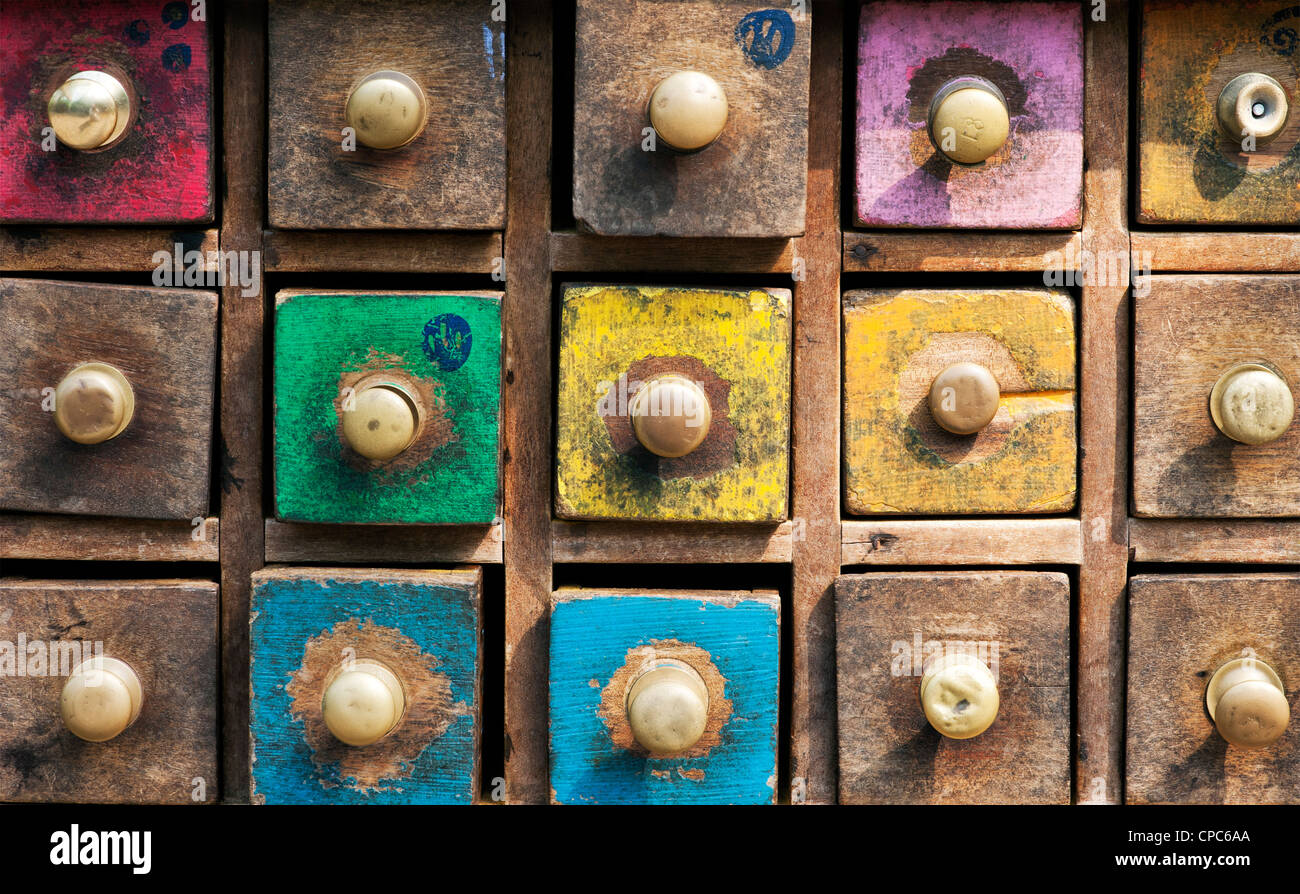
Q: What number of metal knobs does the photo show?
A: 15